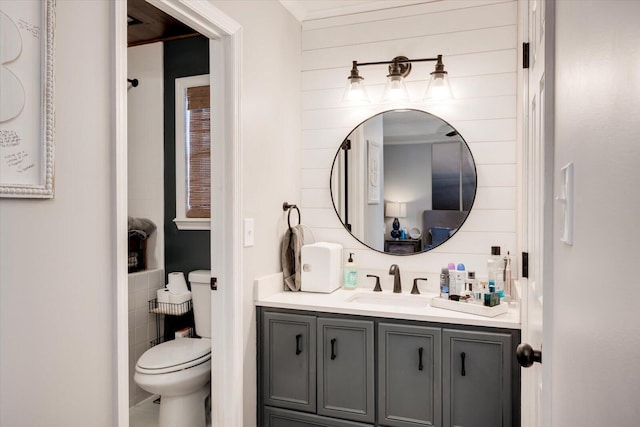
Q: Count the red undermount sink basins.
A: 0